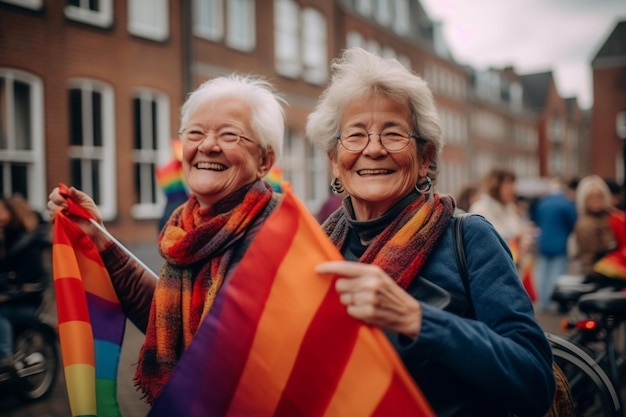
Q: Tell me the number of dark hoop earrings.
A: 2